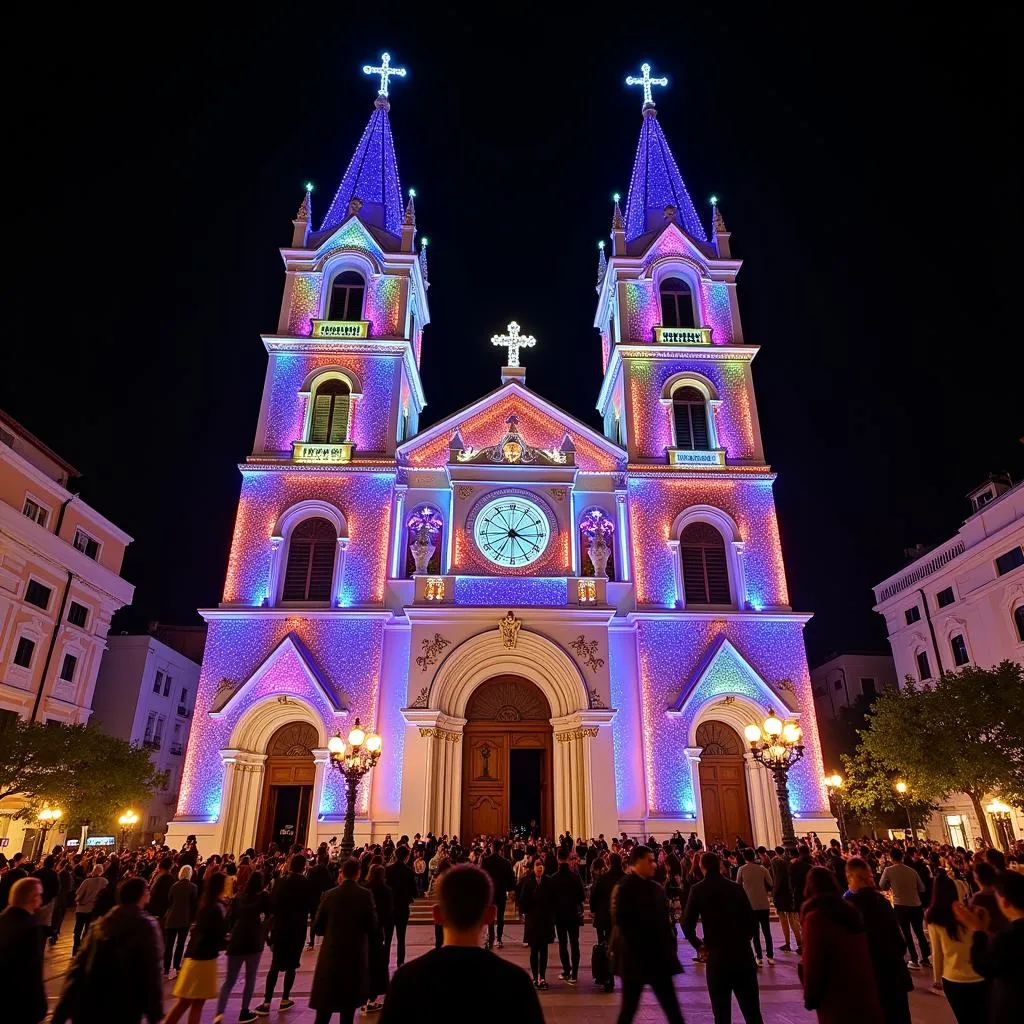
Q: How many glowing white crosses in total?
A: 3